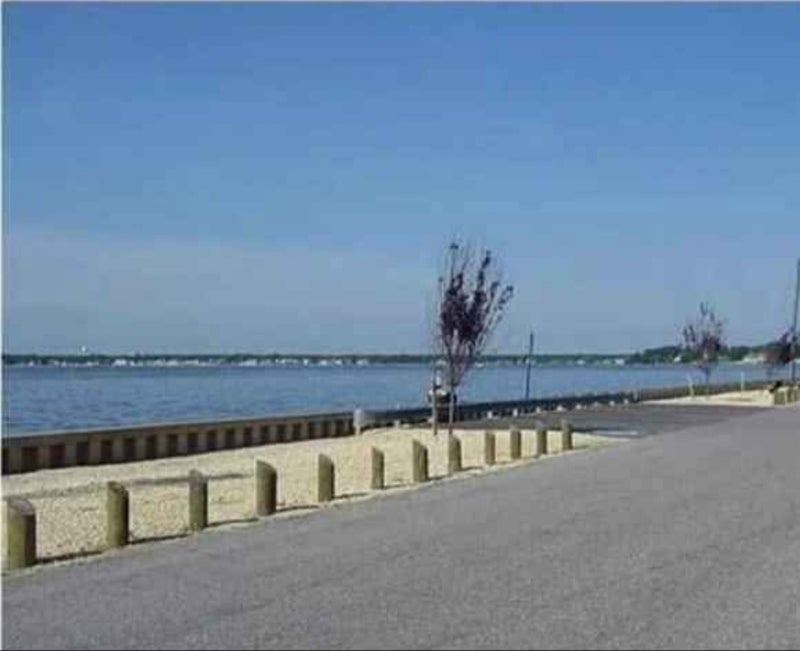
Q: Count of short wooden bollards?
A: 12